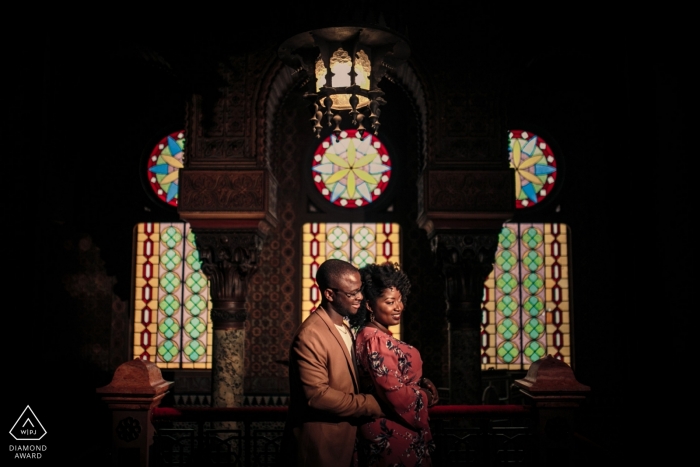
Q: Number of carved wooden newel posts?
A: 2